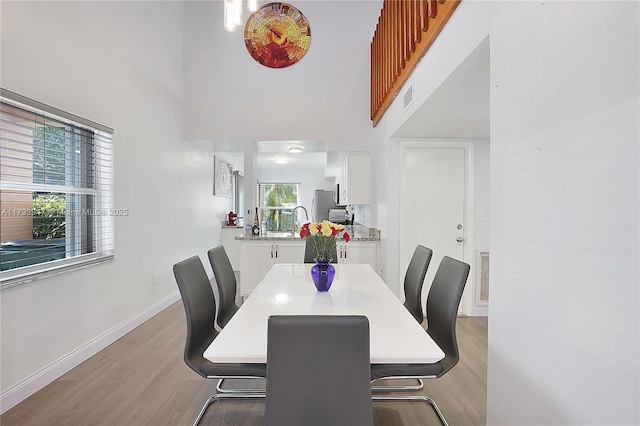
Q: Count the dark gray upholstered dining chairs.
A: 6